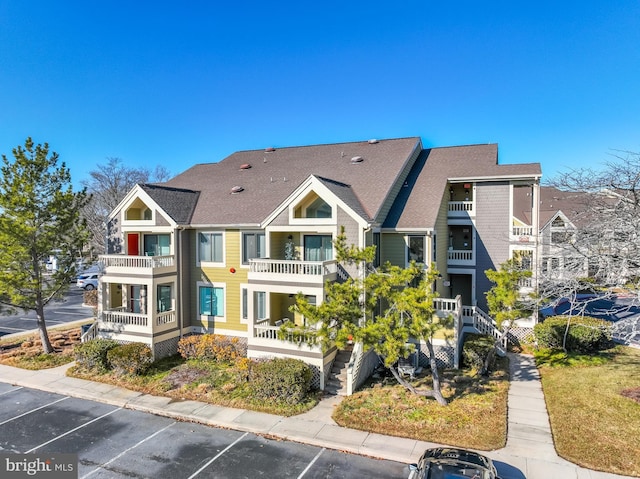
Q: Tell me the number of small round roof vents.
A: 5